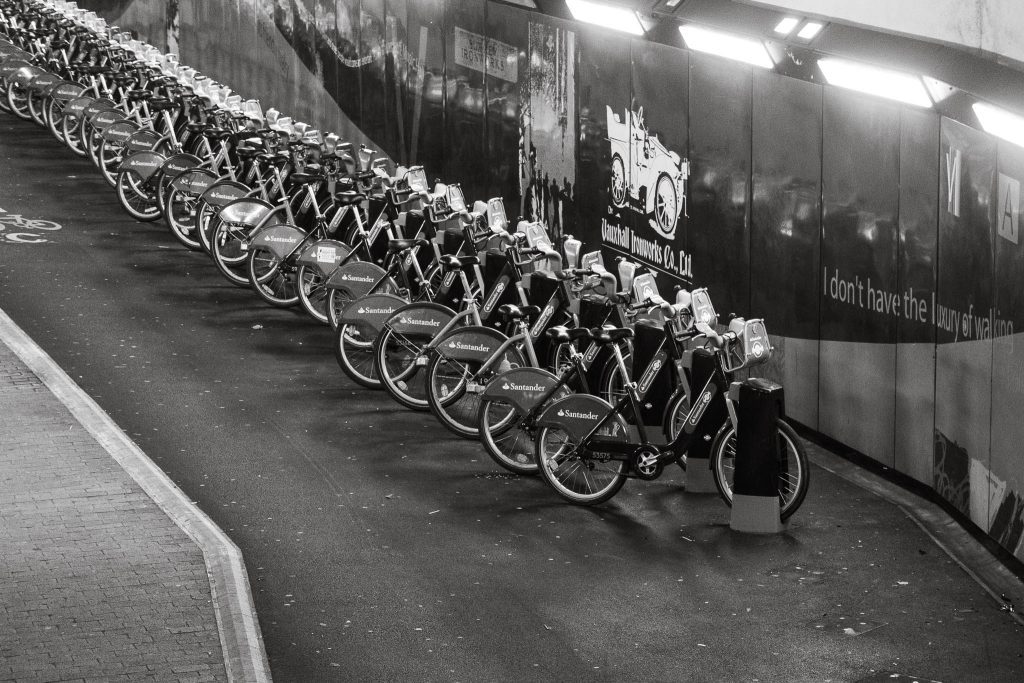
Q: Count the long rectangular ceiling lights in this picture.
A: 4